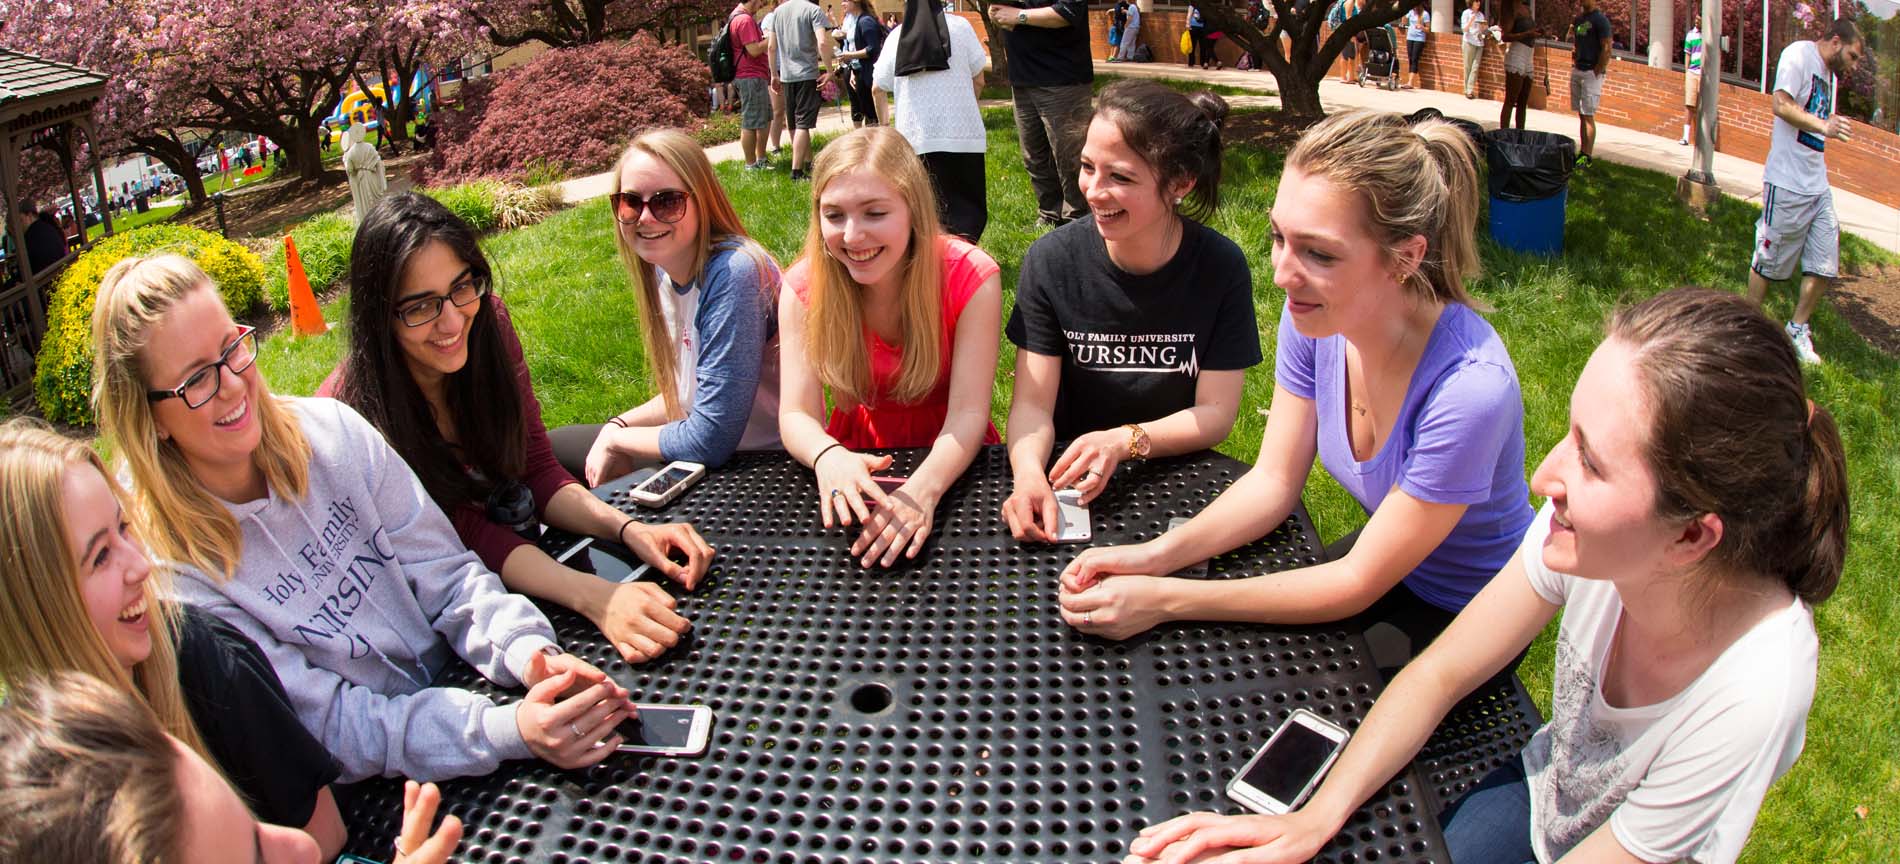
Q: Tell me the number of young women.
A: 9